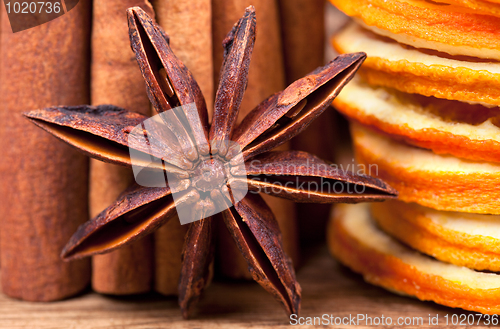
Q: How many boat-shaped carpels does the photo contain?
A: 8